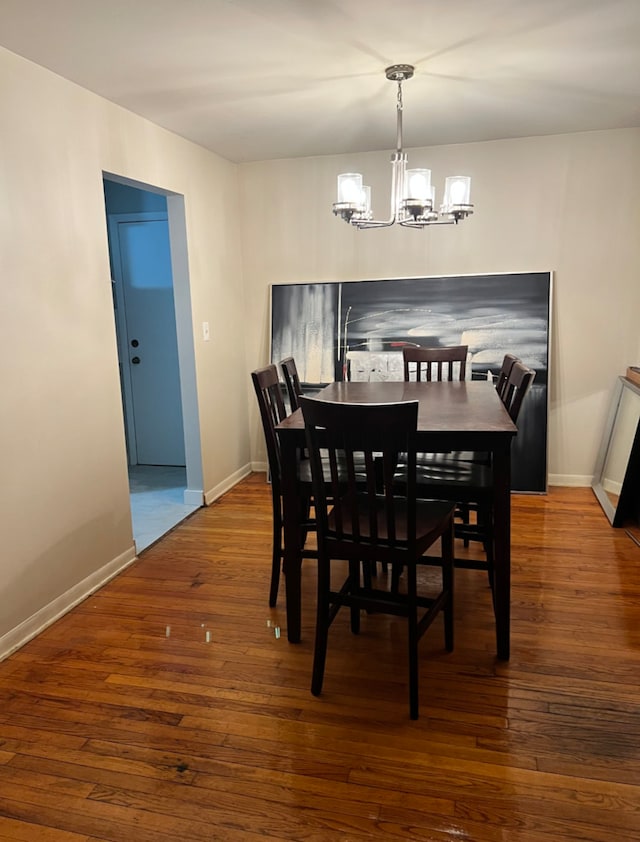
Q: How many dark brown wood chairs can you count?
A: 6